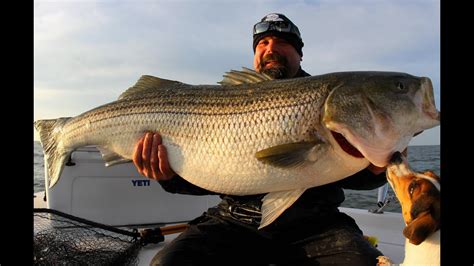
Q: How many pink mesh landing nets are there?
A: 0